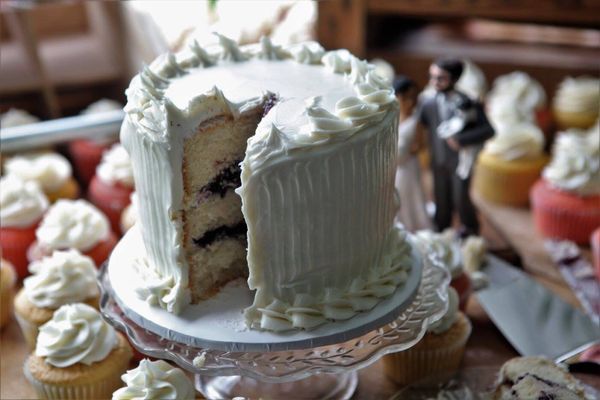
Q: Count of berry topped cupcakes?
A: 0